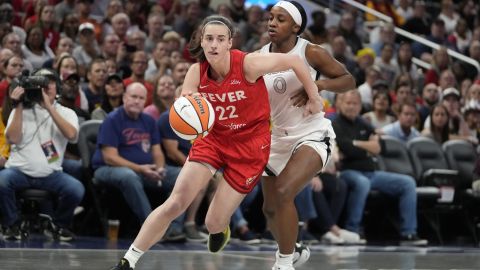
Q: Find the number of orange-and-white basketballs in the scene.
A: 1